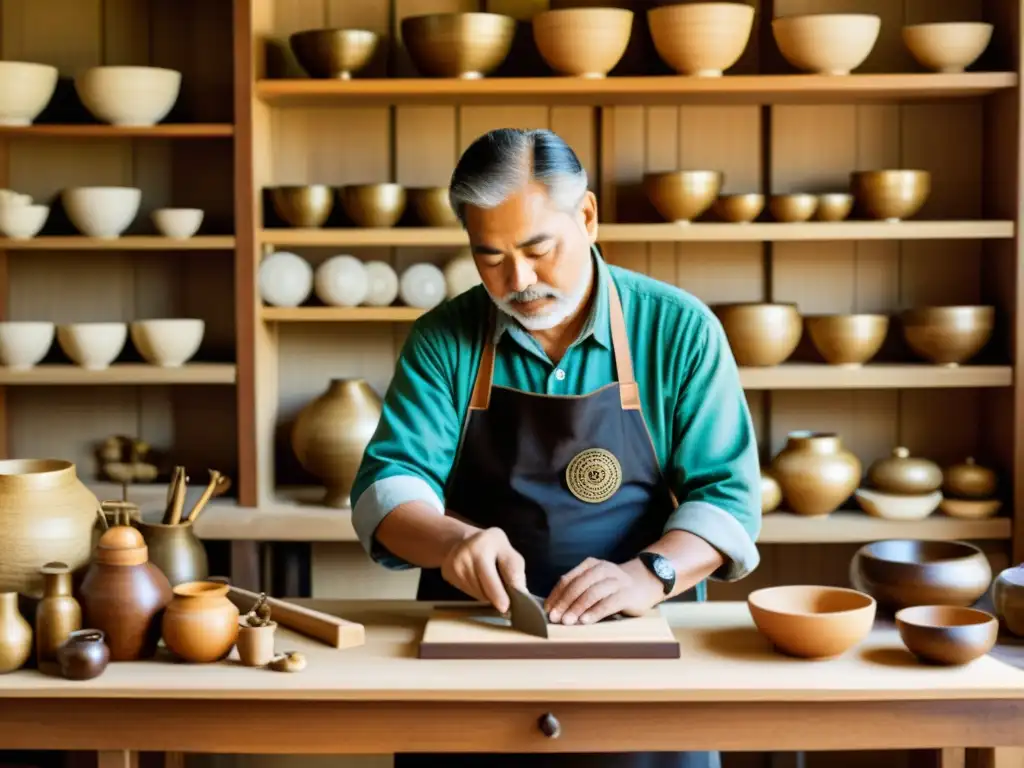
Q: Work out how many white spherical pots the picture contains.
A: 5